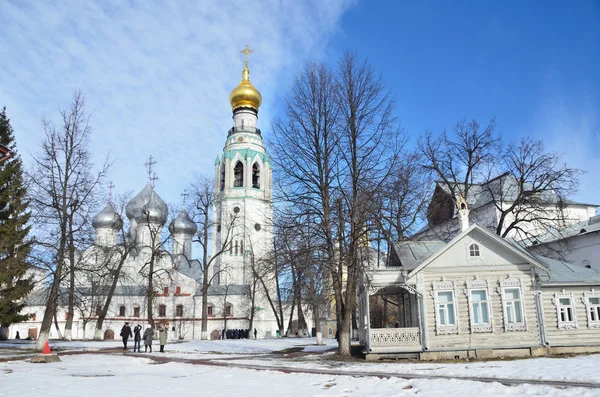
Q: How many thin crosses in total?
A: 5